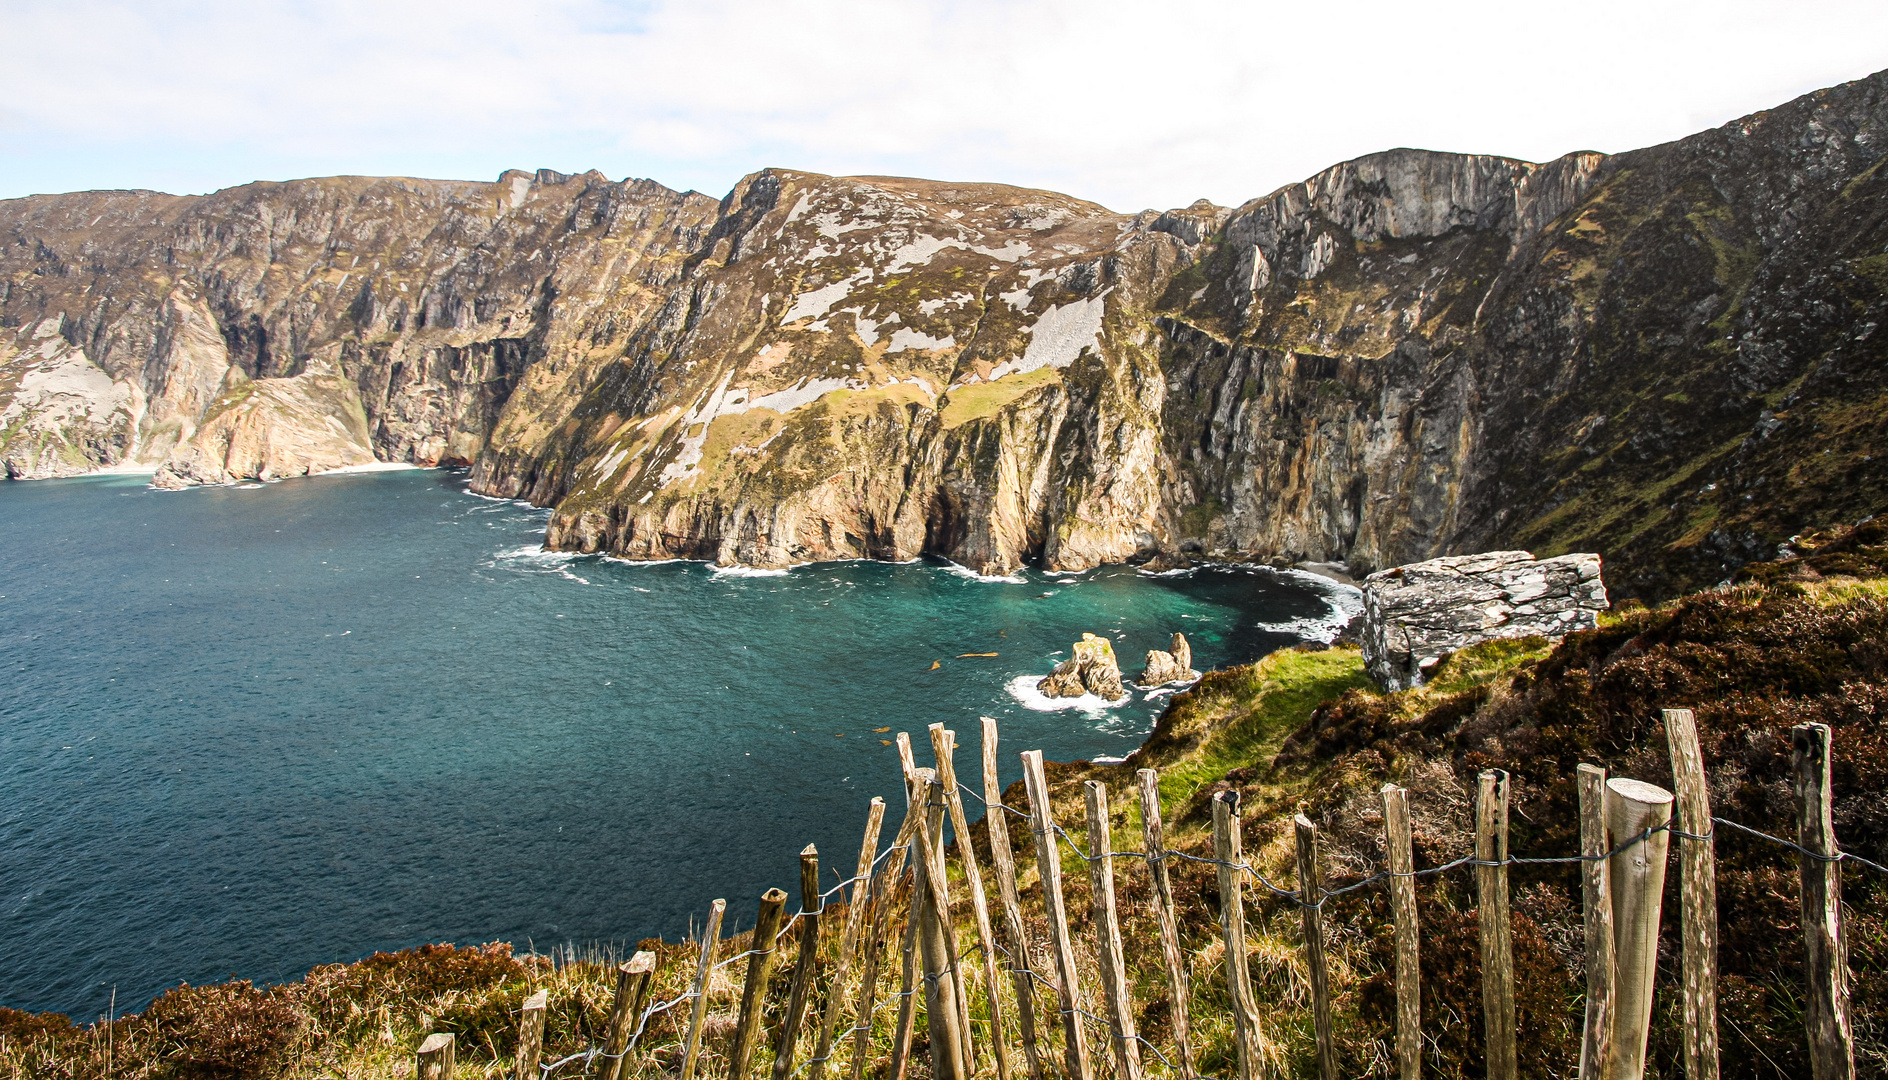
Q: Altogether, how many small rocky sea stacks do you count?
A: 2